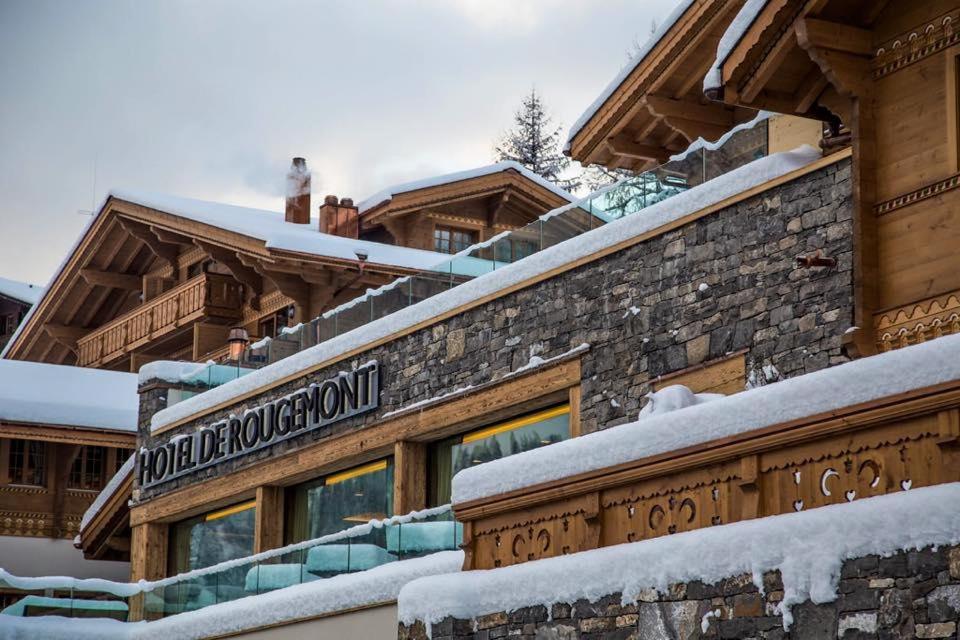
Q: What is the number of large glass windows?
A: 3